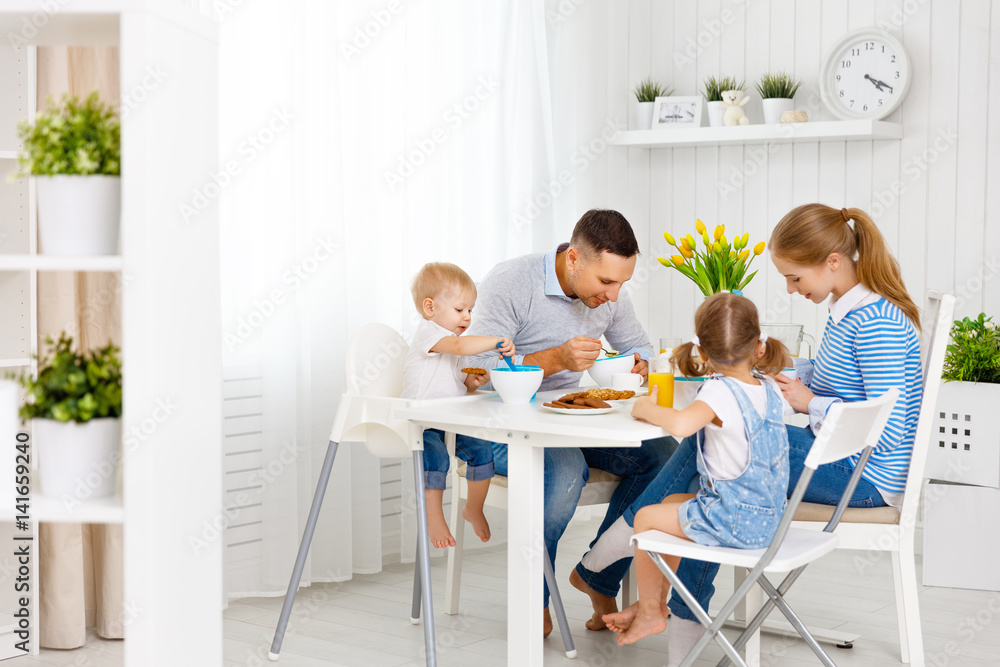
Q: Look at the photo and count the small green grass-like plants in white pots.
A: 3